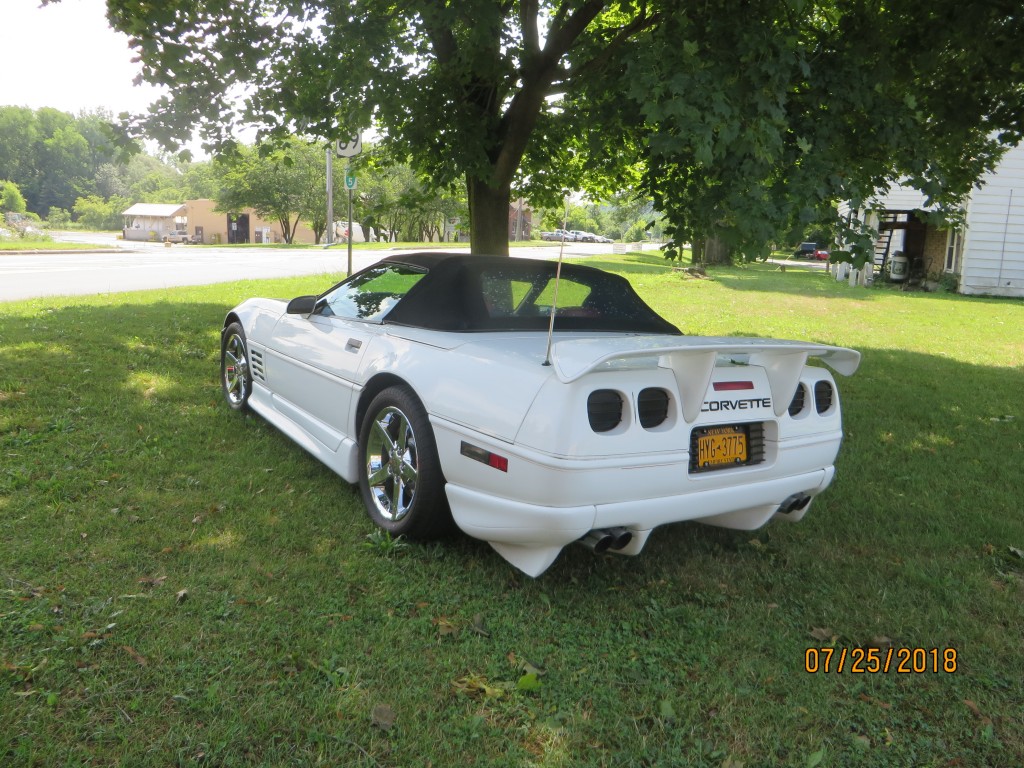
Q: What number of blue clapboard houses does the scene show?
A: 0